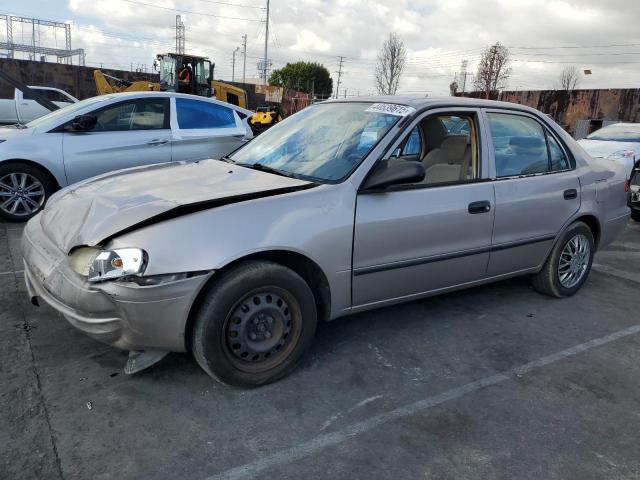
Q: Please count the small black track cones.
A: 0